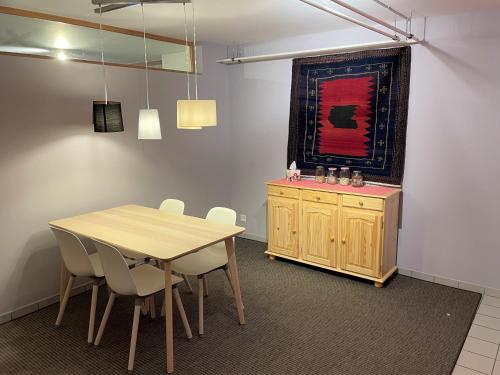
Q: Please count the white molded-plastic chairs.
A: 4